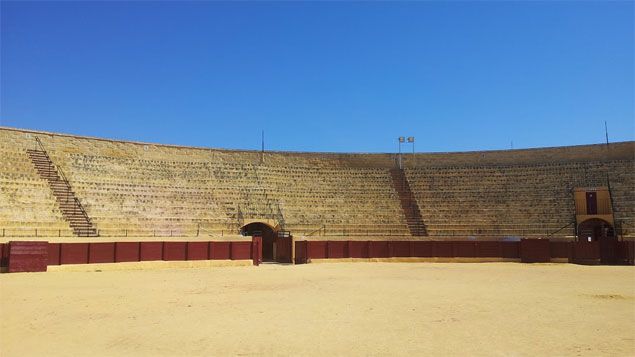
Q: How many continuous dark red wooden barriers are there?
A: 2